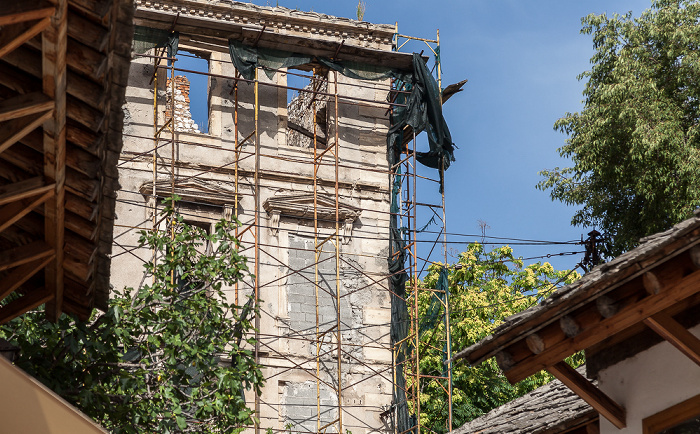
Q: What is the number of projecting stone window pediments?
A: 2